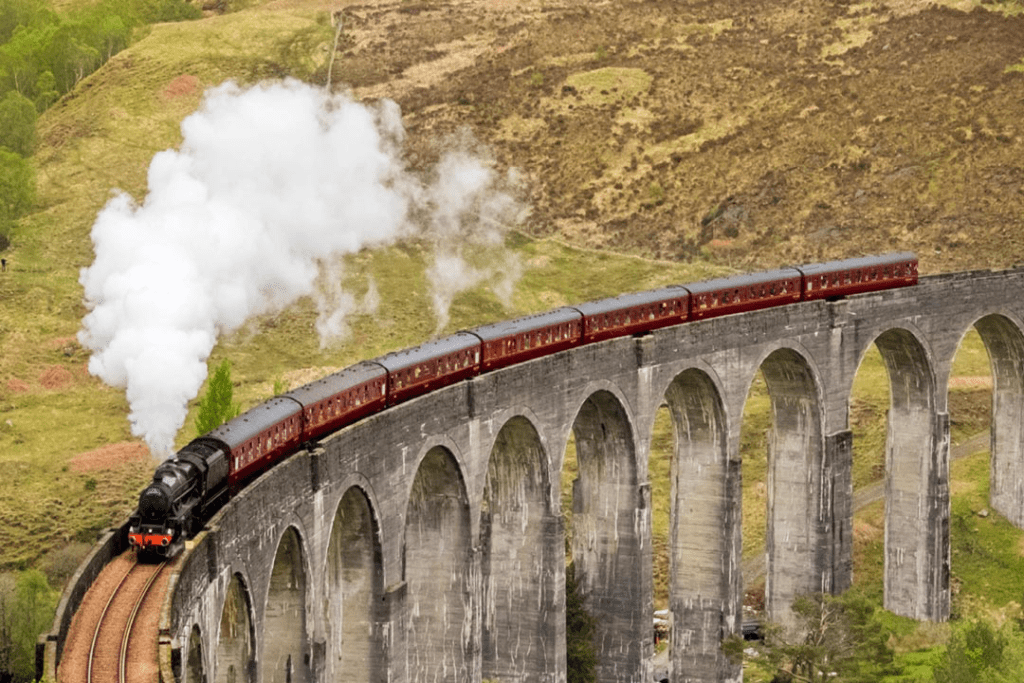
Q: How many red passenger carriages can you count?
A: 7